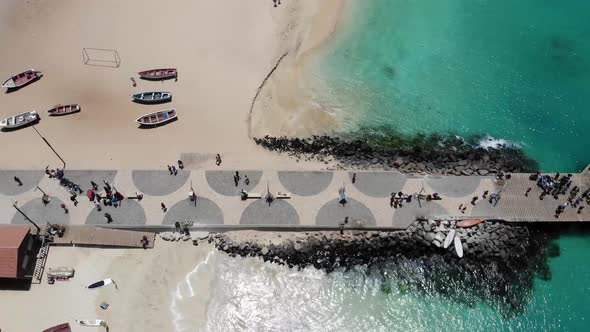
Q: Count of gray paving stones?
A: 14